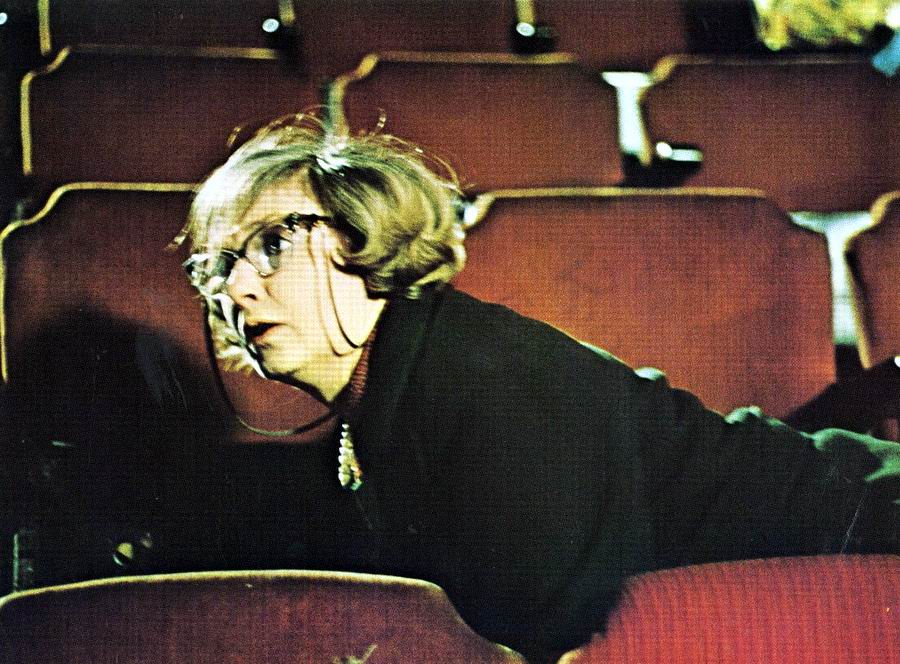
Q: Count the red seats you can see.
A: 11